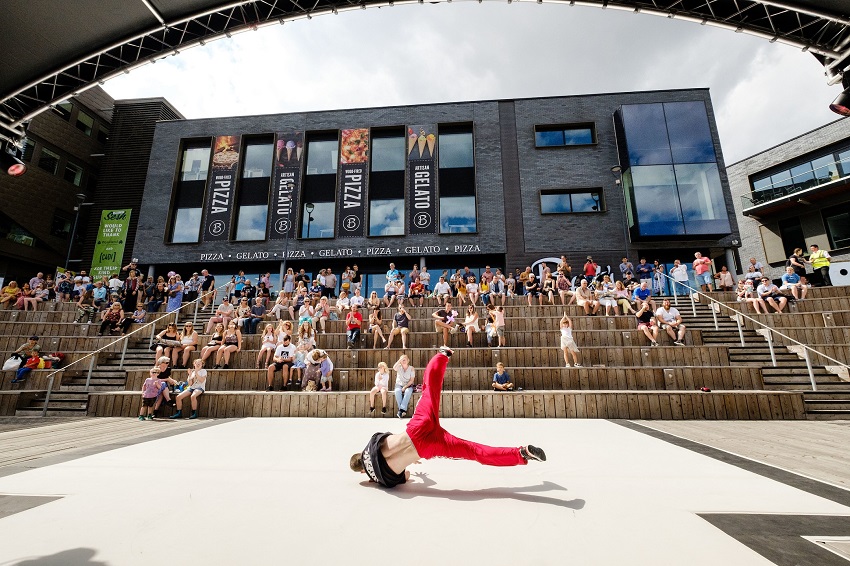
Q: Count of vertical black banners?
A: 4